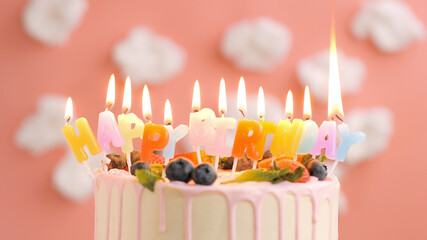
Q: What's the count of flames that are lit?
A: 12